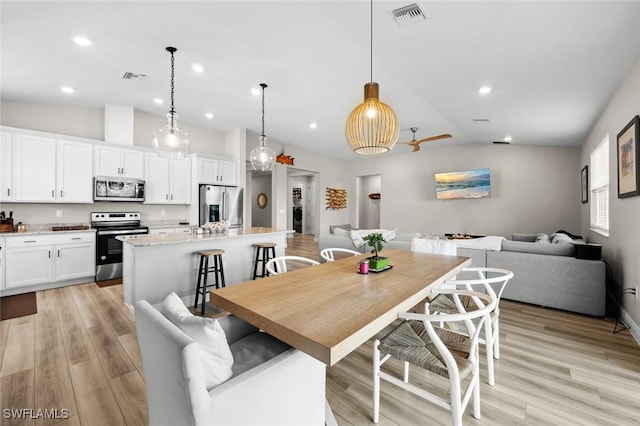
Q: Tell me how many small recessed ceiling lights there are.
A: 9